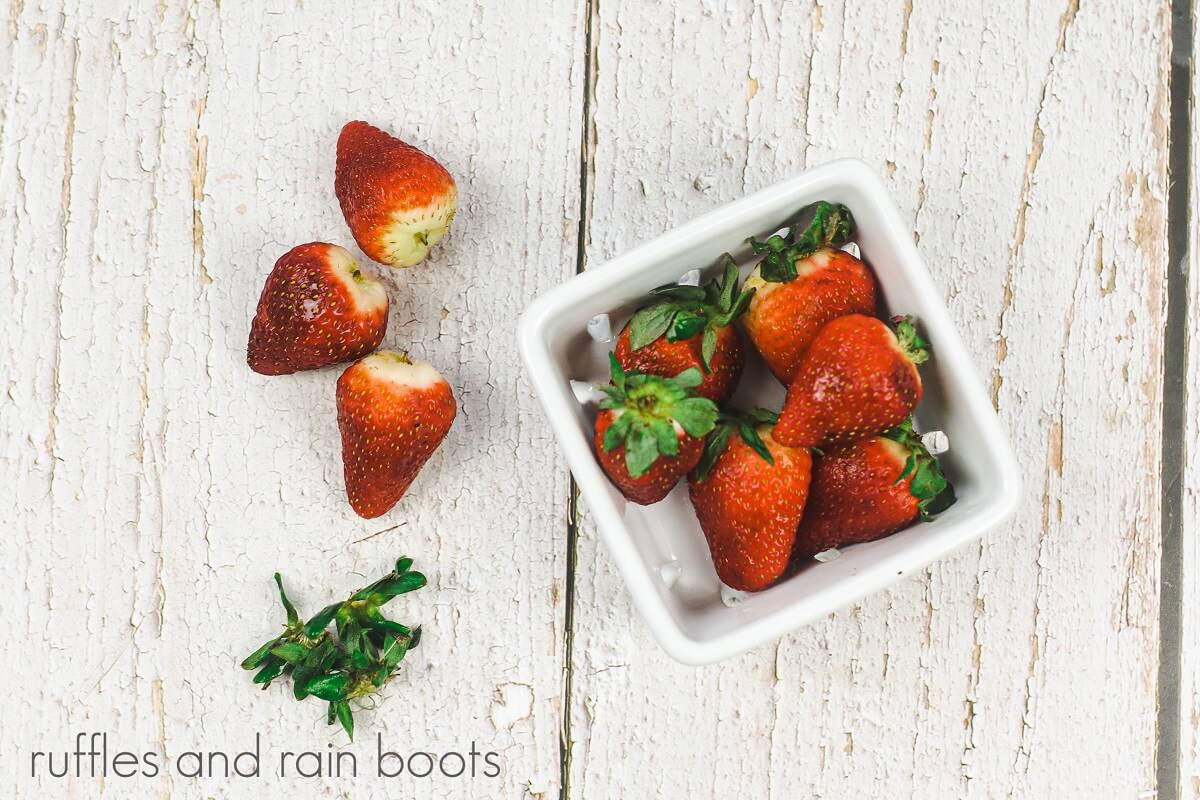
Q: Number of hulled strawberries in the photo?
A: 3